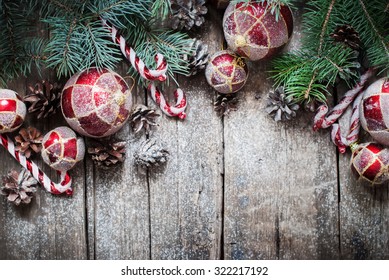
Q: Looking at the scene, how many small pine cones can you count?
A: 11